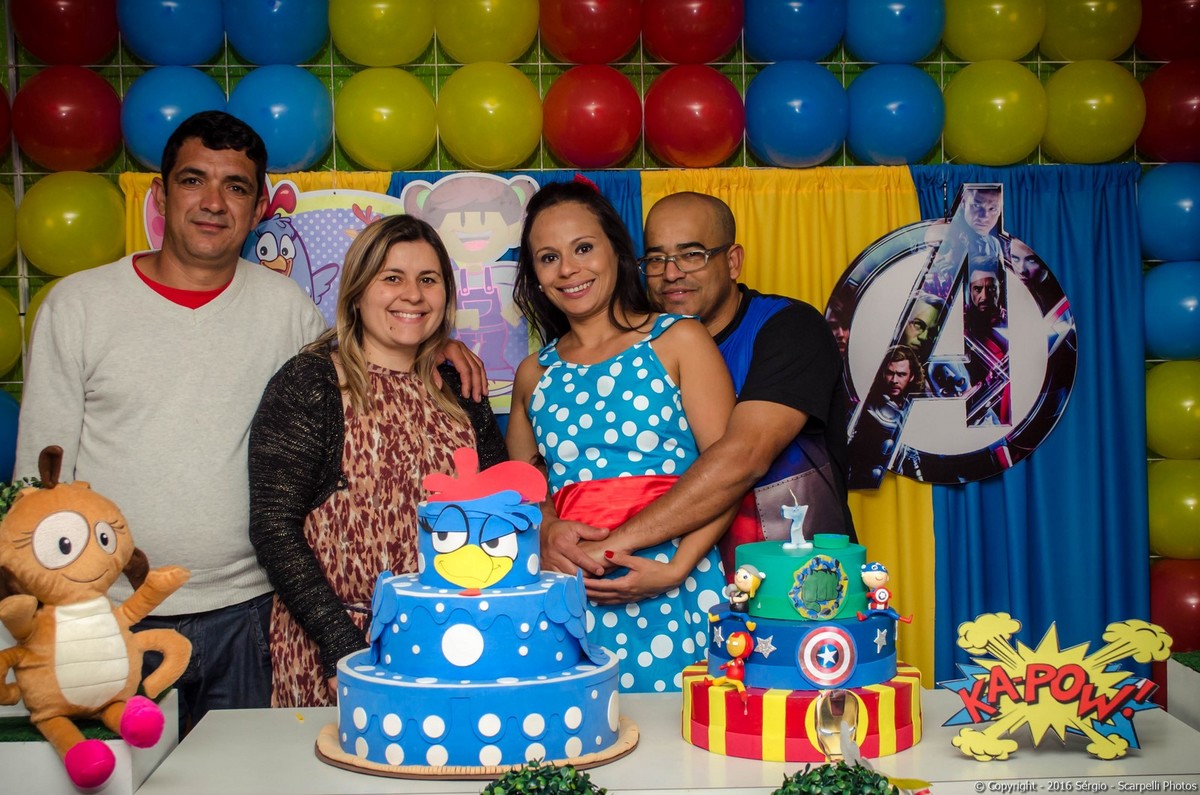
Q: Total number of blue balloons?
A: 11